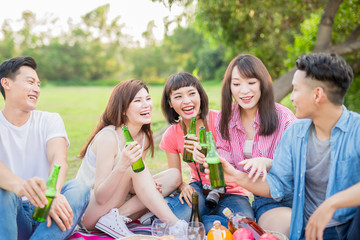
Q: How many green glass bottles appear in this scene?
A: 5